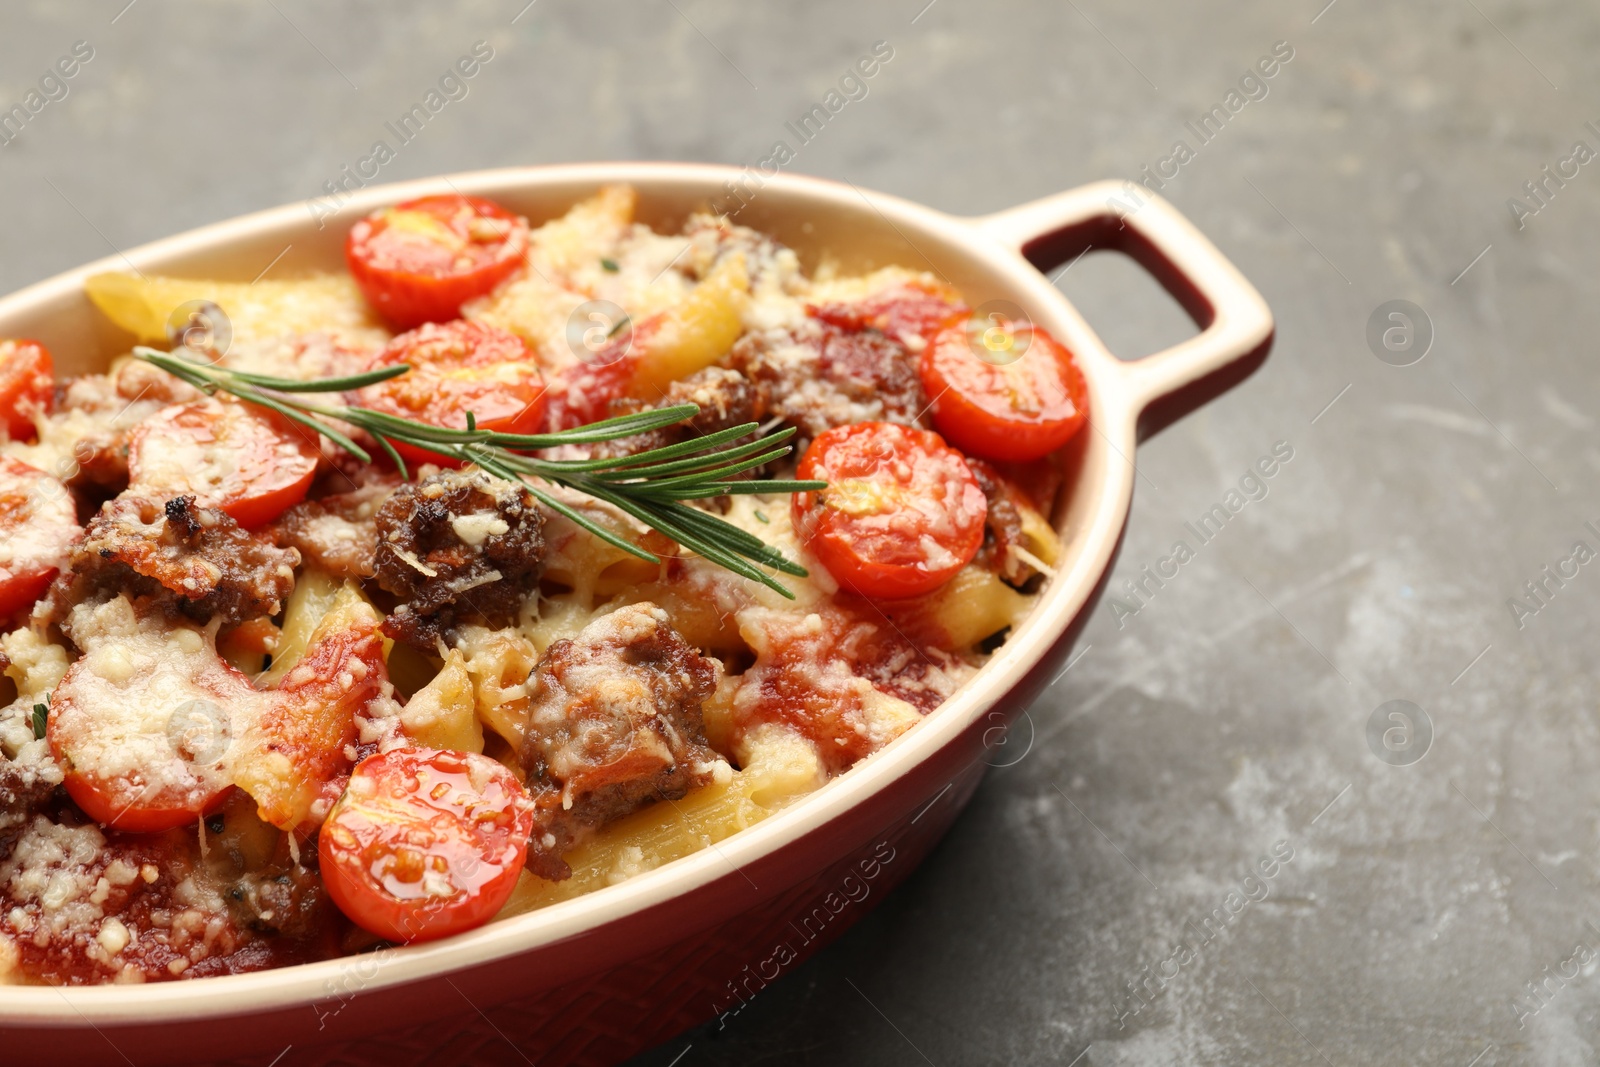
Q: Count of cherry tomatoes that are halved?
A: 9